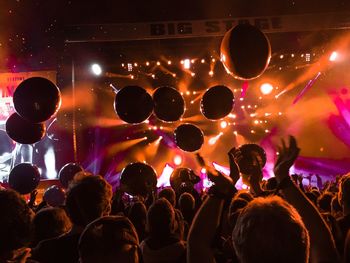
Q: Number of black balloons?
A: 13